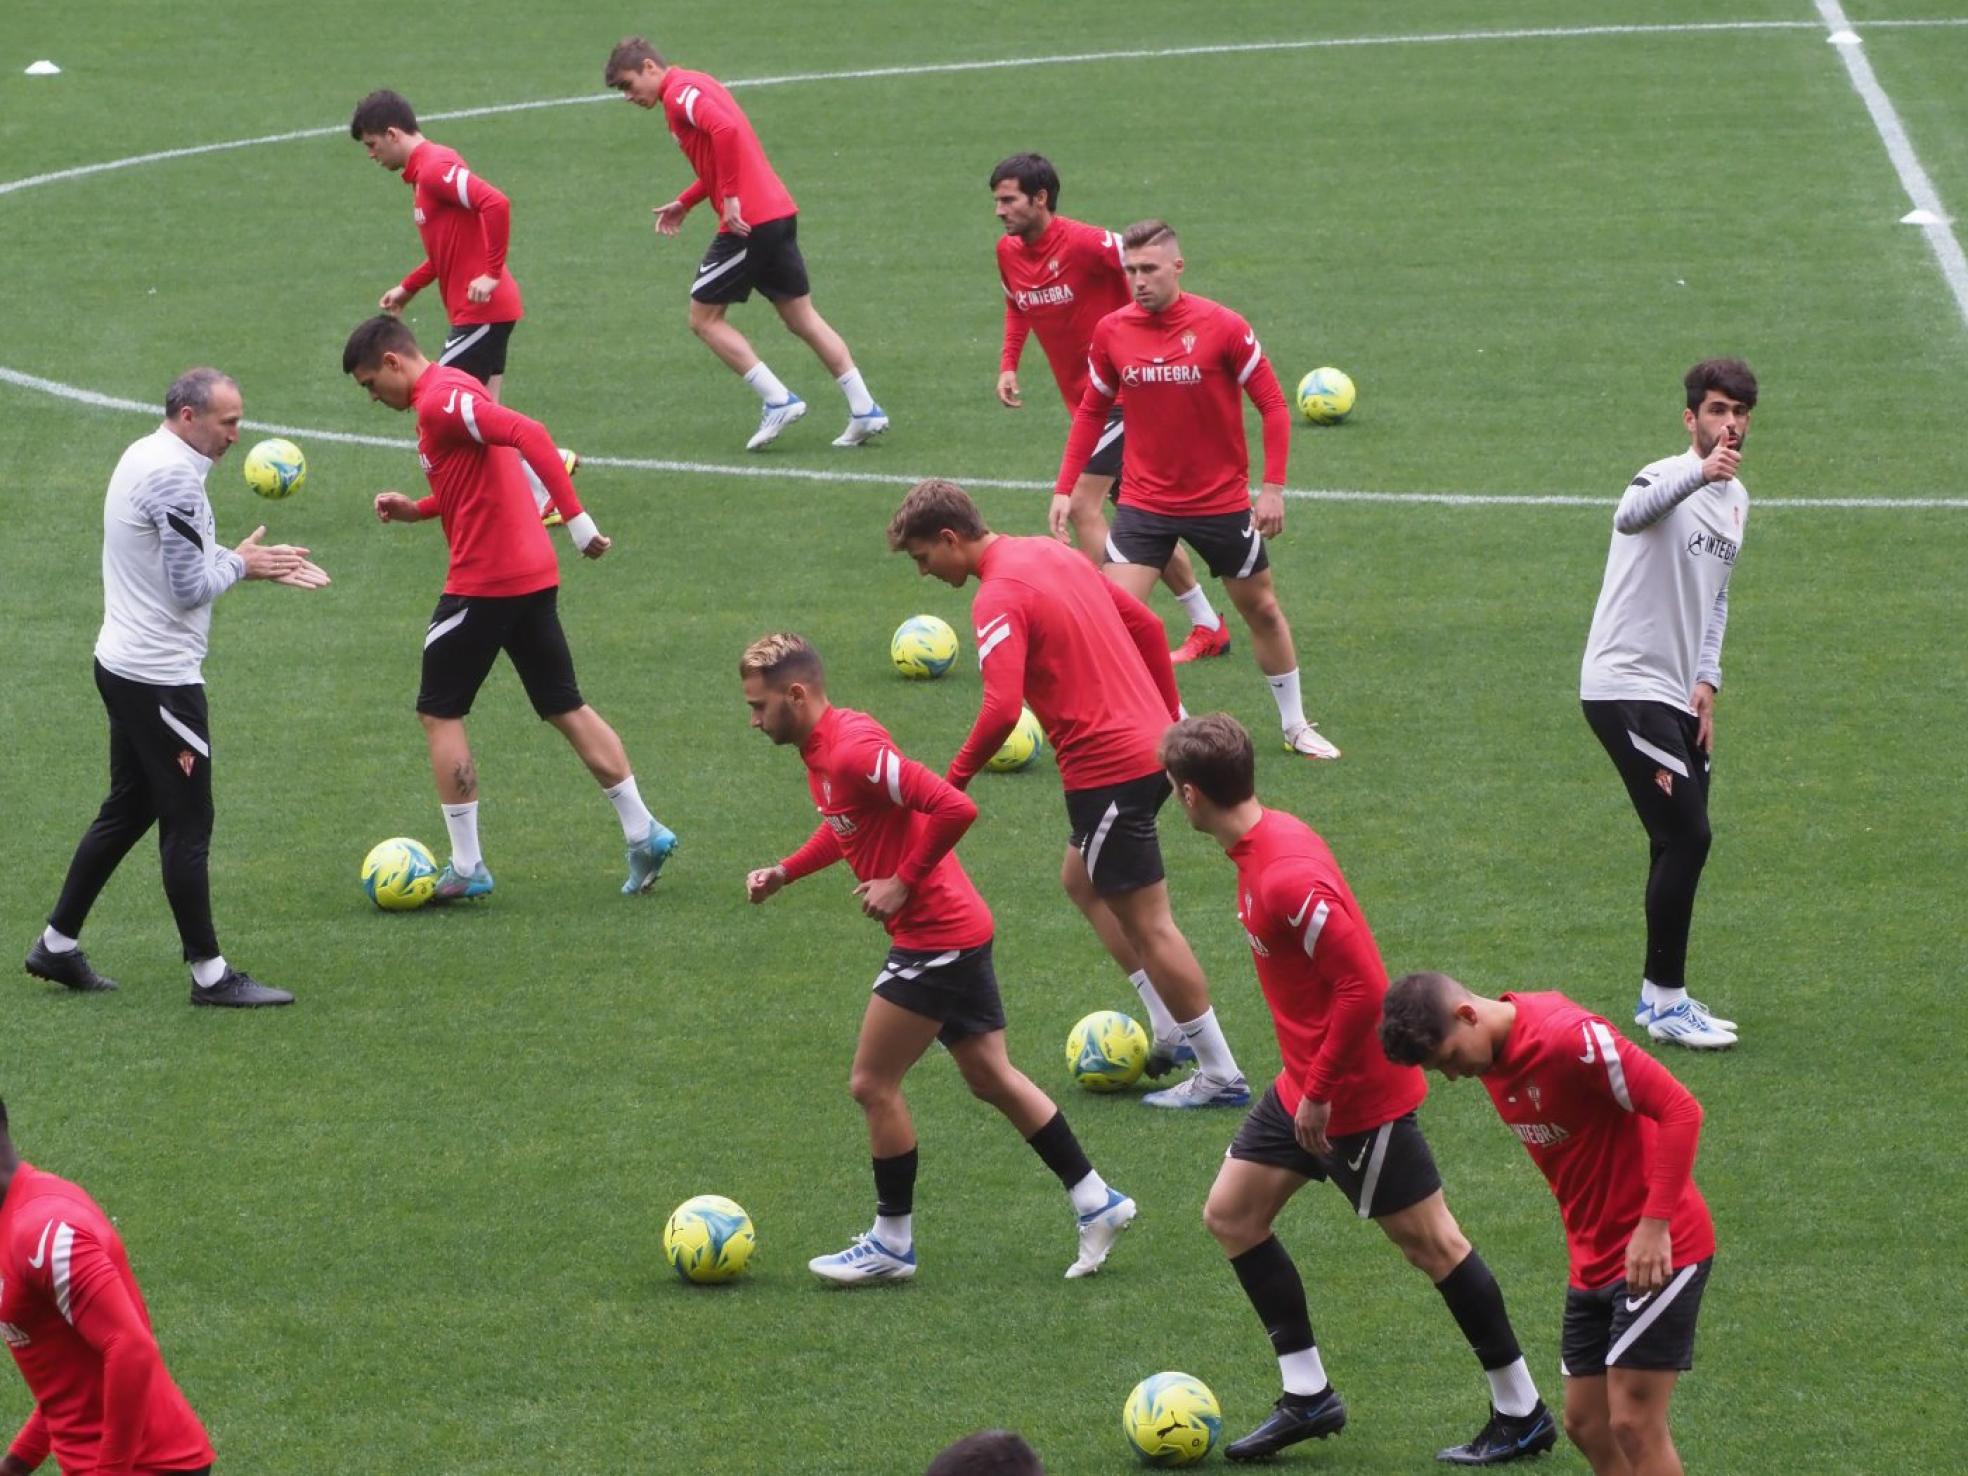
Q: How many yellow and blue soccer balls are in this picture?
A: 8